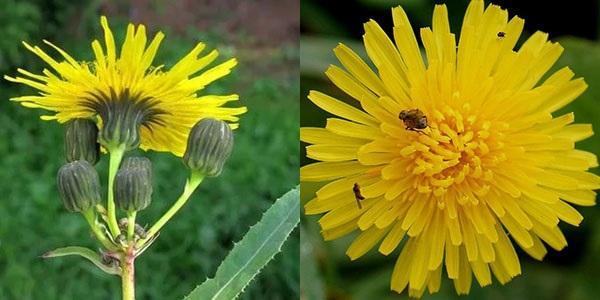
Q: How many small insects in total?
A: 3